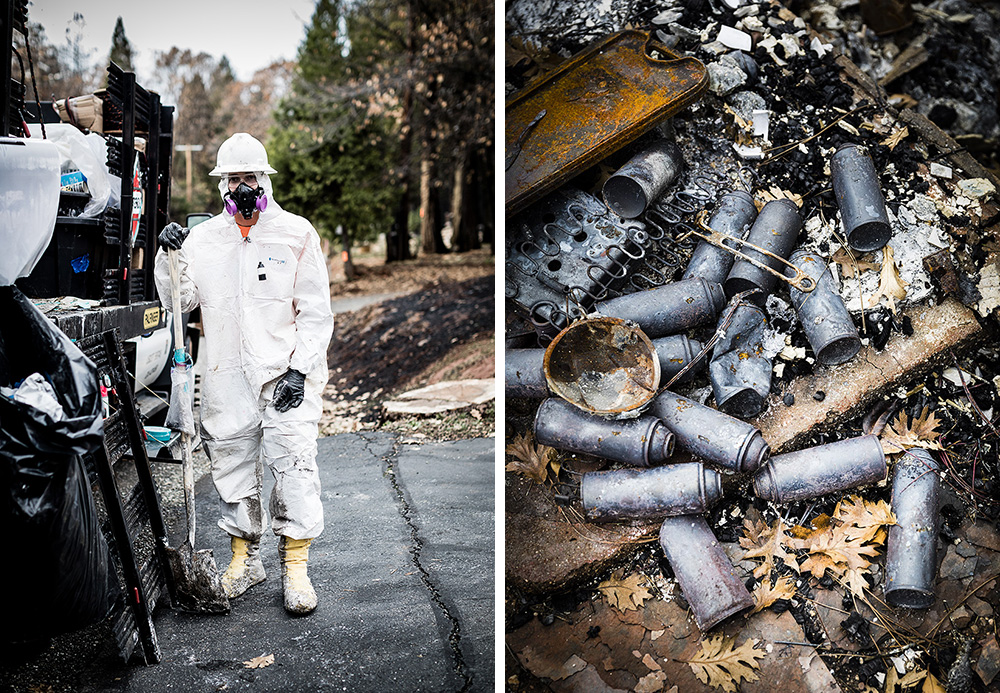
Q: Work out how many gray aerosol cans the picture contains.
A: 15